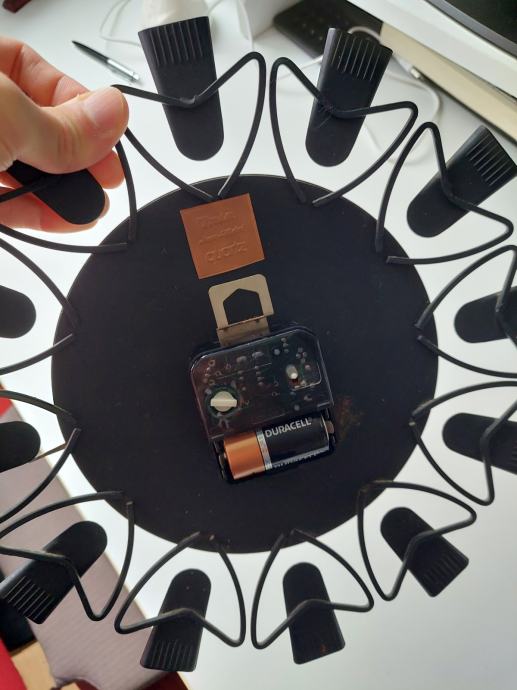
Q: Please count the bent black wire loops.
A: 12